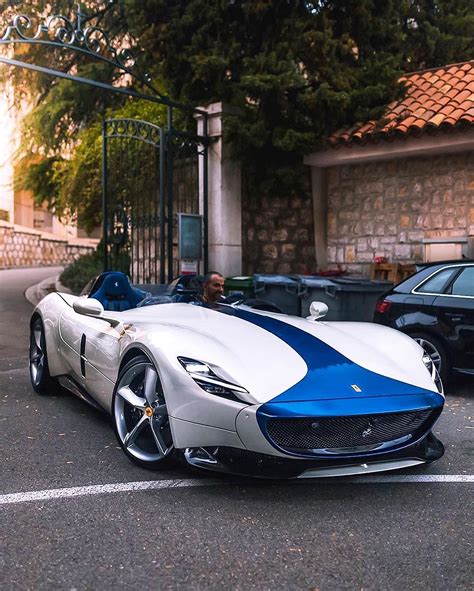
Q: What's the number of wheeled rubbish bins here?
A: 3